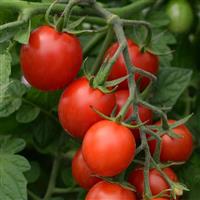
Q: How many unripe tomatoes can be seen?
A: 1